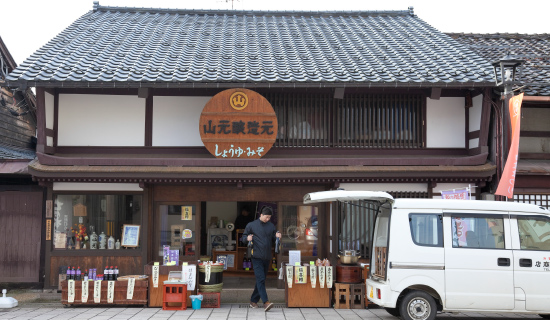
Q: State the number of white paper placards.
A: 12